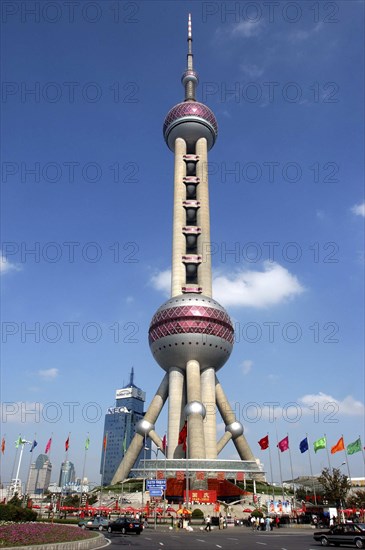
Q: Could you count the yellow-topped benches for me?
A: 0